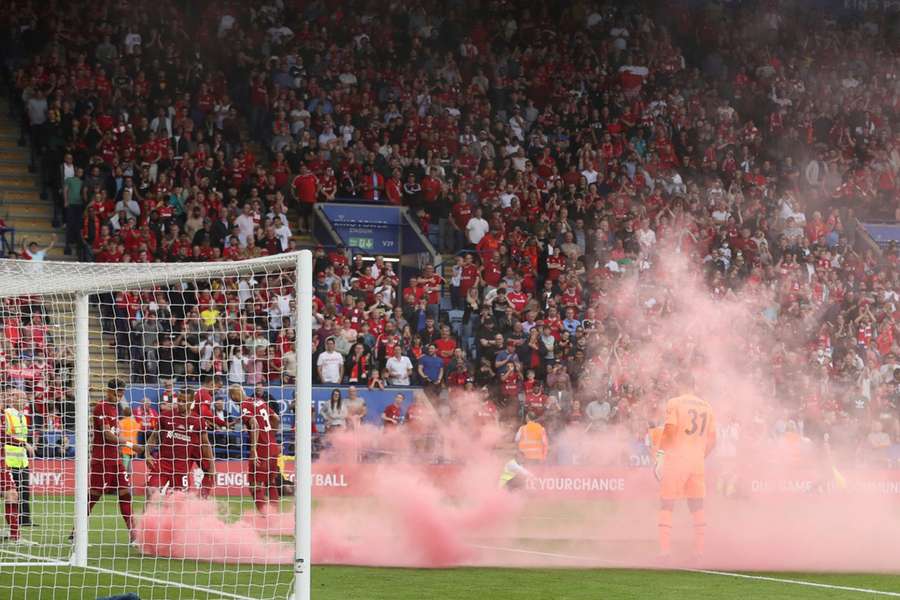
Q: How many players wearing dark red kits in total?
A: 5